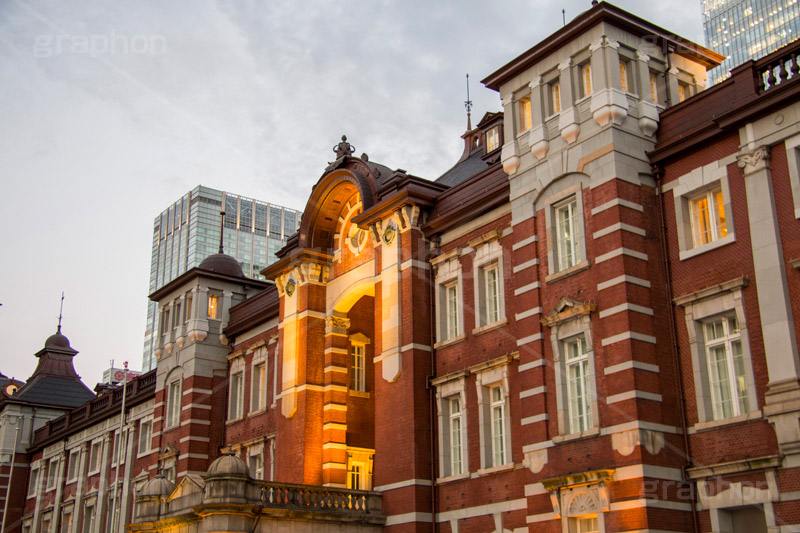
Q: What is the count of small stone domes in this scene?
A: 2